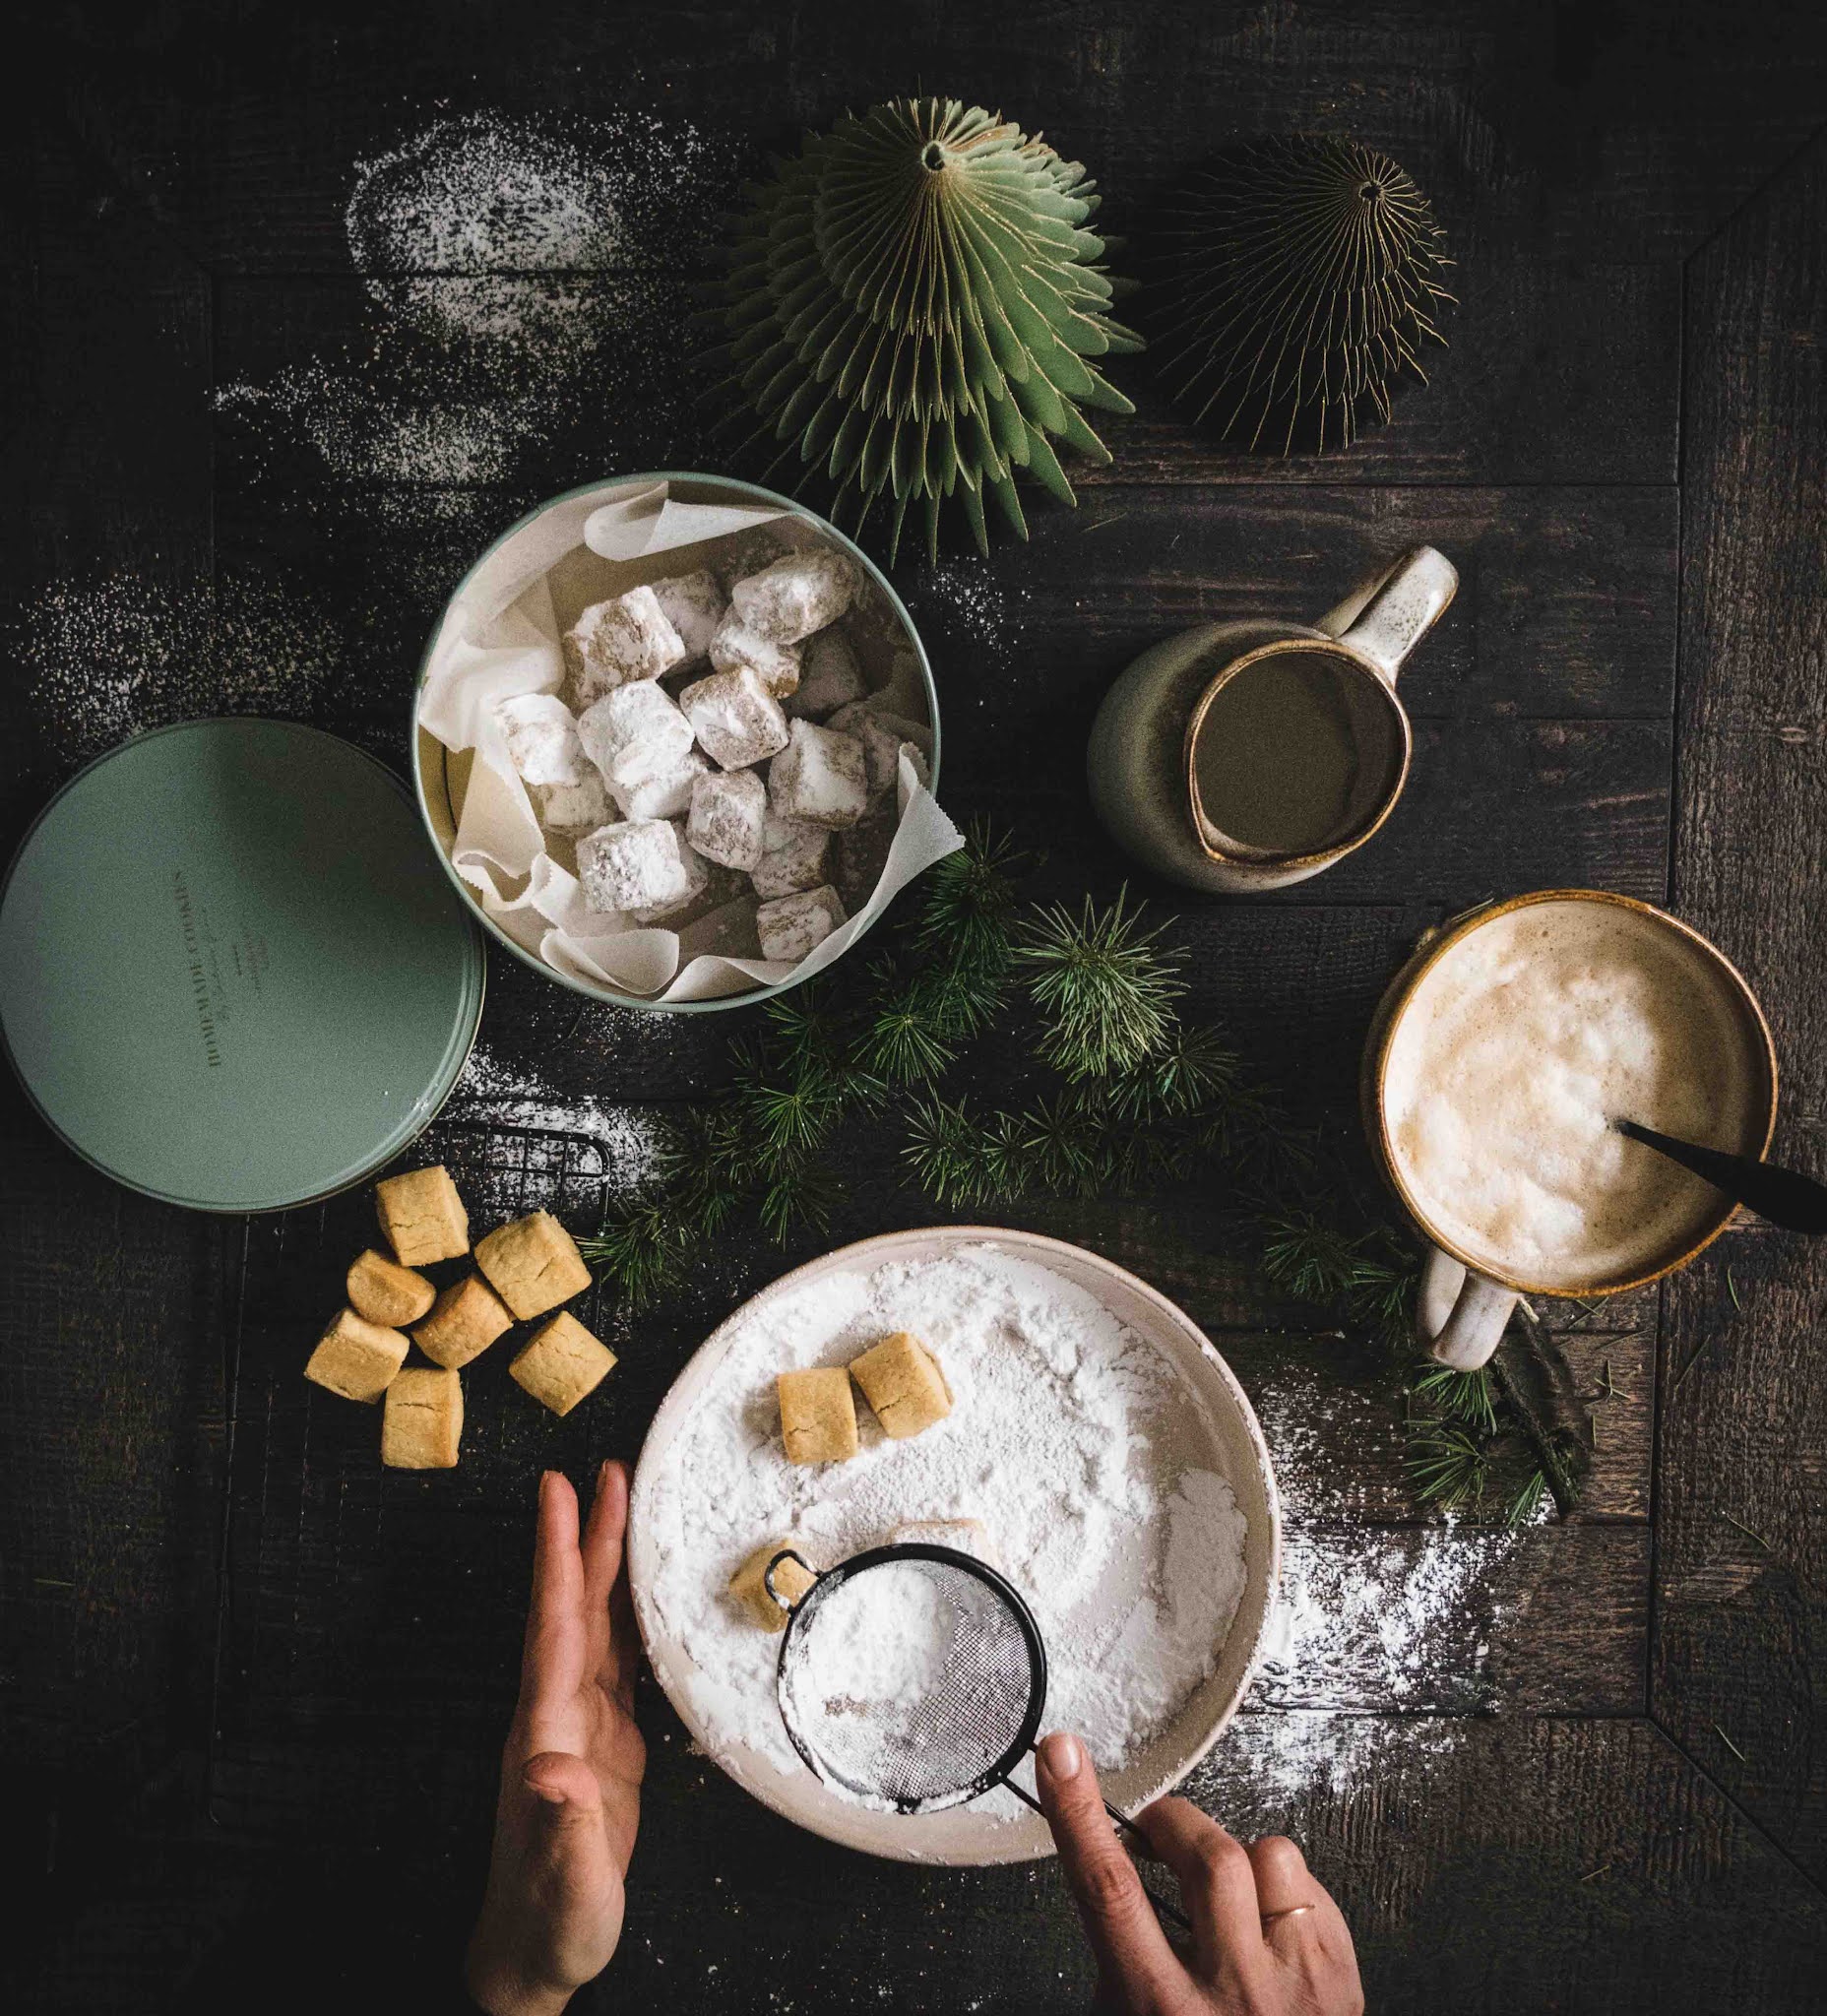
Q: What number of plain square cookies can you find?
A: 10